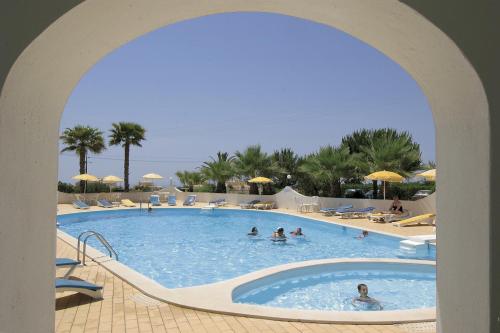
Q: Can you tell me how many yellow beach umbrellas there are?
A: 6